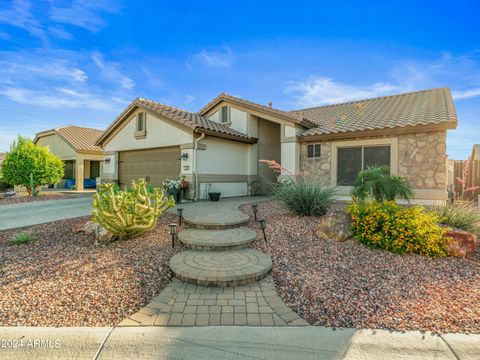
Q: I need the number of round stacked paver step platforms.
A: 3